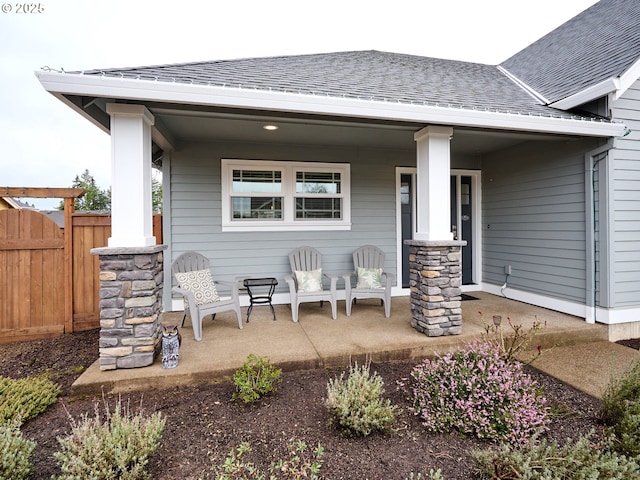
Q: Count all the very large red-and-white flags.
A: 0